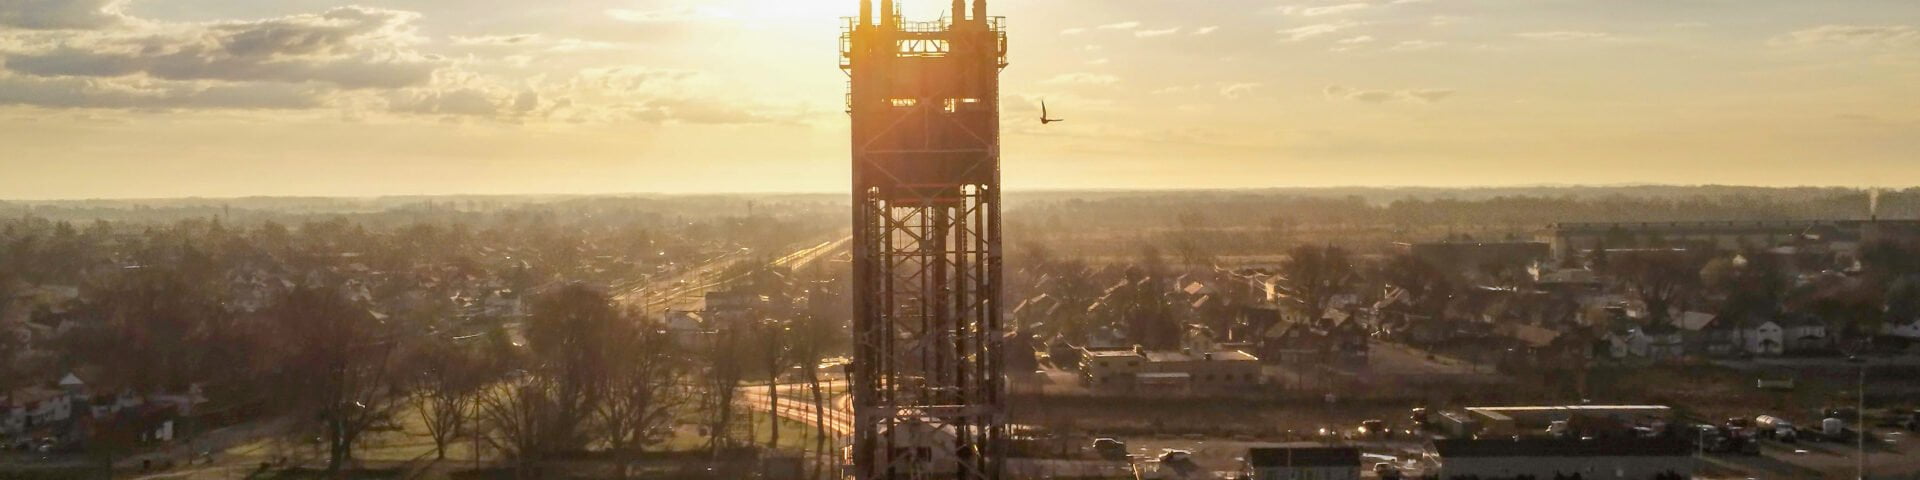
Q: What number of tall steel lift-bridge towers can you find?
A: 1